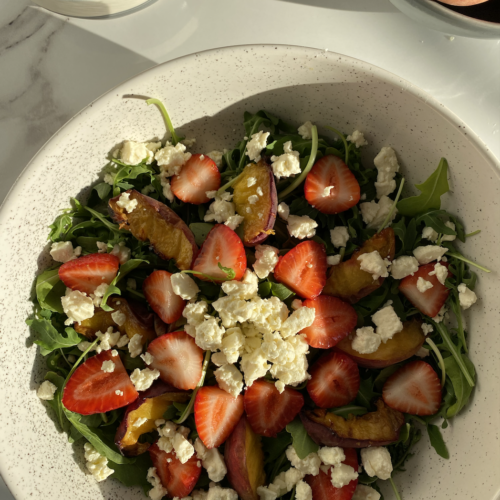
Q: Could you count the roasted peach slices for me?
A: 8